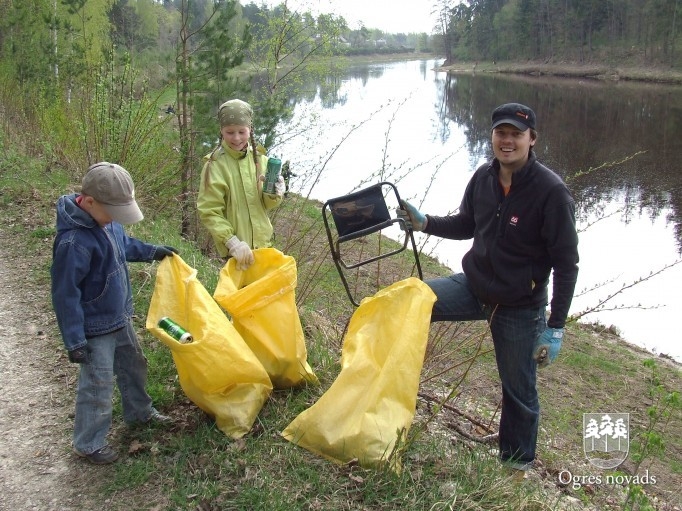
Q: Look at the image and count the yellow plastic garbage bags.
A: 3